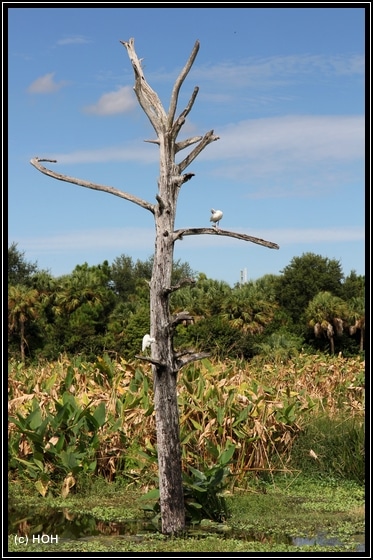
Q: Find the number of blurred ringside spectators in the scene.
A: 0